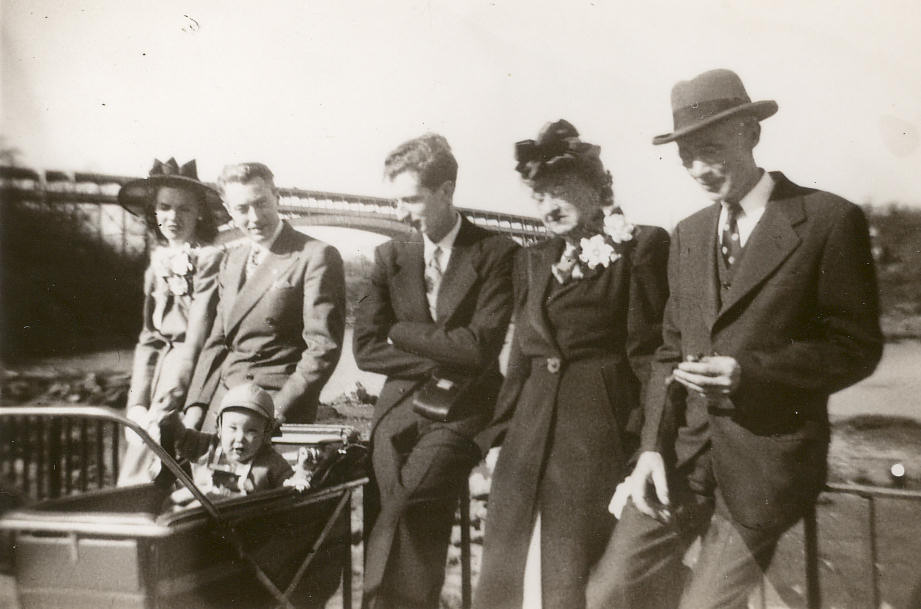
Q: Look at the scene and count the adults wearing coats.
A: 5